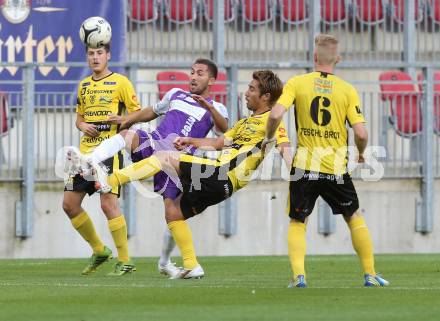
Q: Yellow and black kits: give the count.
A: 3